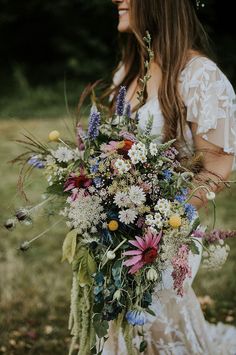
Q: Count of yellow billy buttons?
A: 3